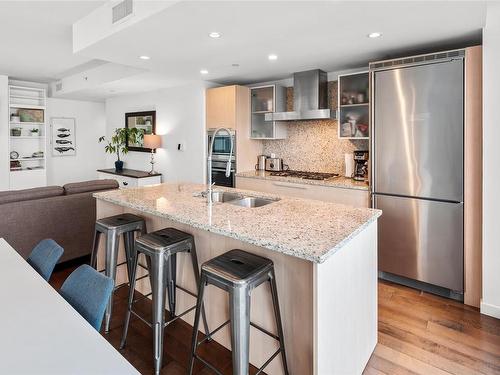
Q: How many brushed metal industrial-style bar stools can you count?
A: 3